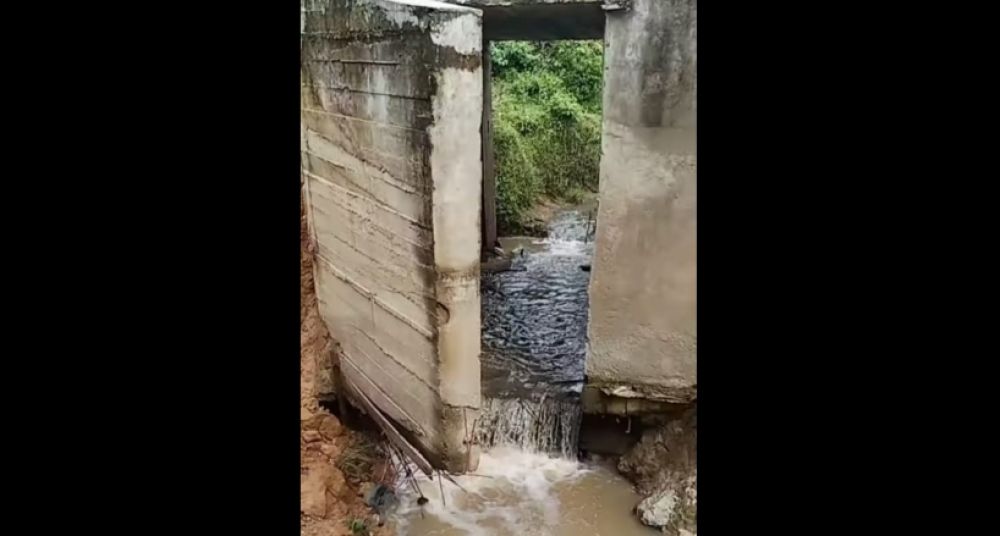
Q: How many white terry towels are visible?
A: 0